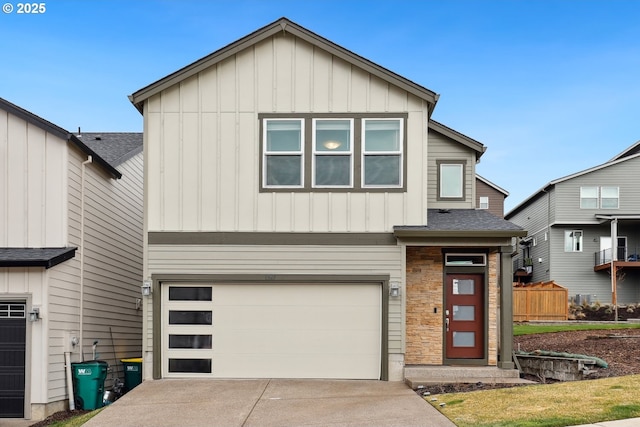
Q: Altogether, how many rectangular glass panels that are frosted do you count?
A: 3